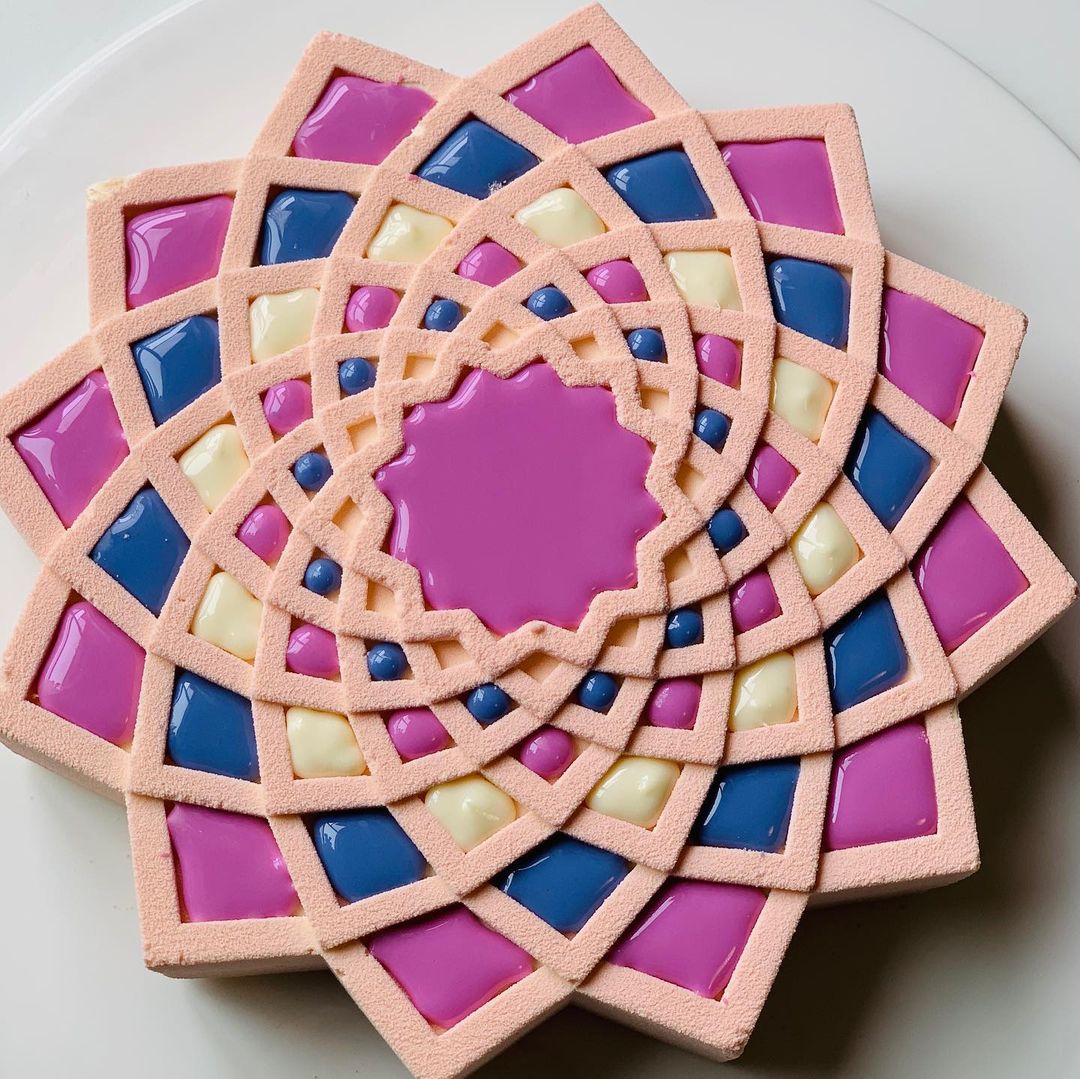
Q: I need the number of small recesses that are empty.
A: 12